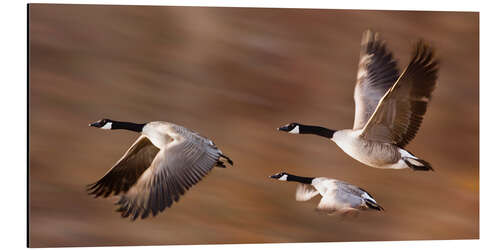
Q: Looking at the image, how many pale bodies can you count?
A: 3